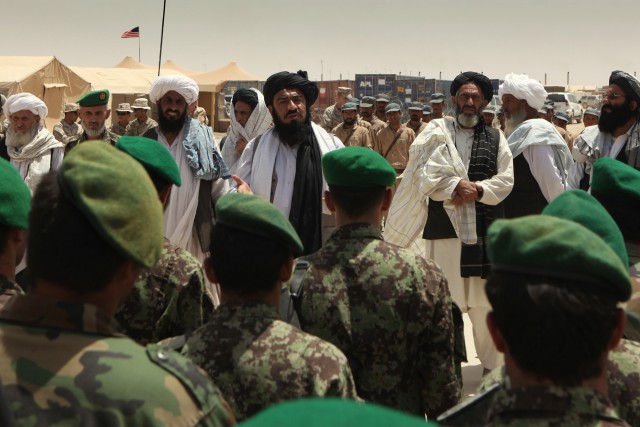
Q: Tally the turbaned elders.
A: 7